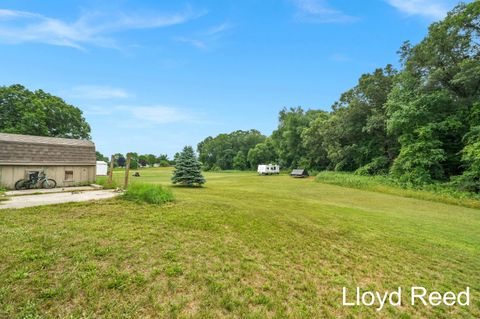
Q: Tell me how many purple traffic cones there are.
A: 0